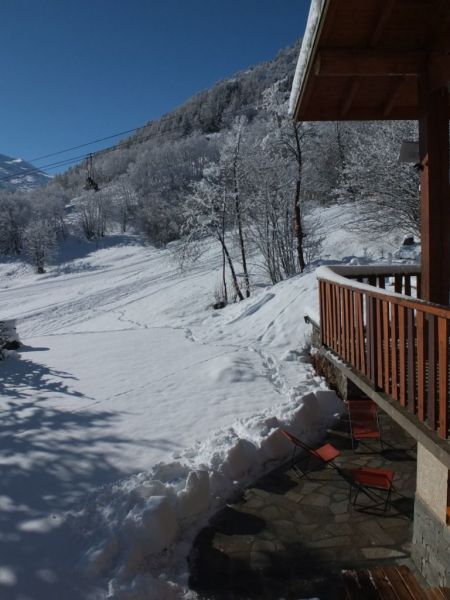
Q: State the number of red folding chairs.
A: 3